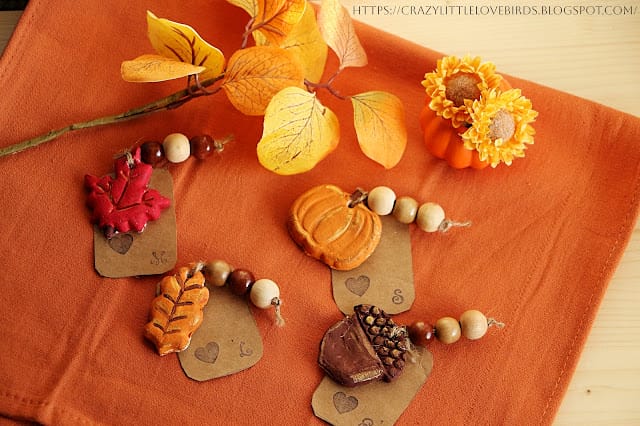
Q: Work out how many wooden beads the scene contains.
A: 12